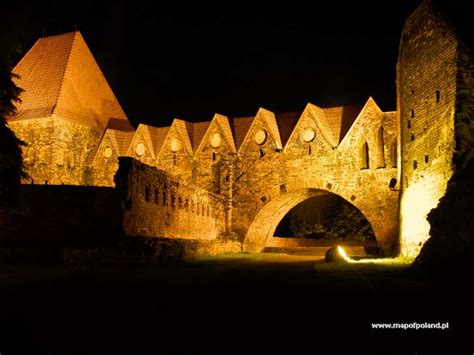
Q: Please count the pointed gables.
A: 7